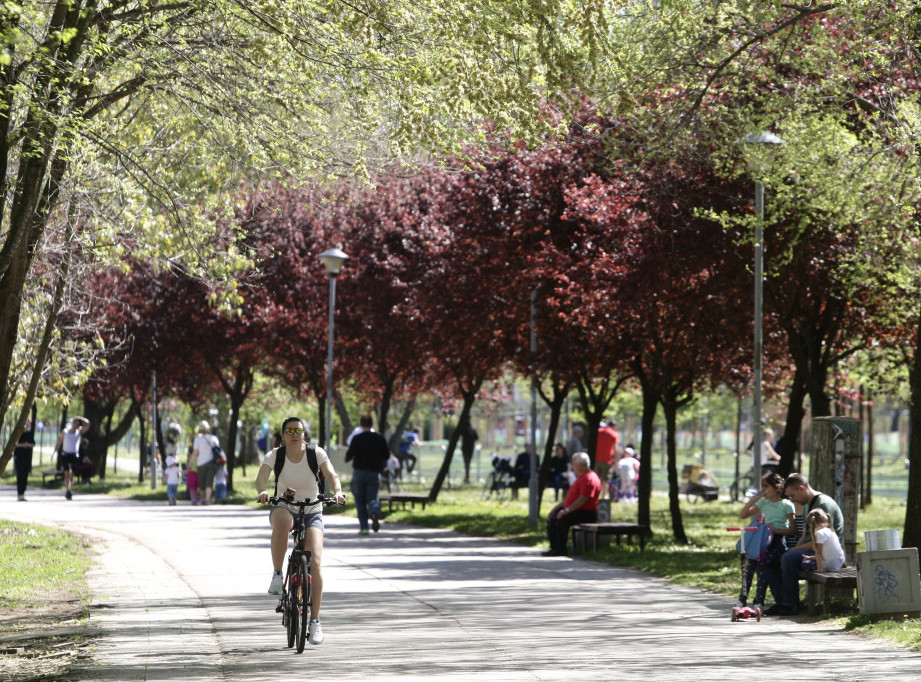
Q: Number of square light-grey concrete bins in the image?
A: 1